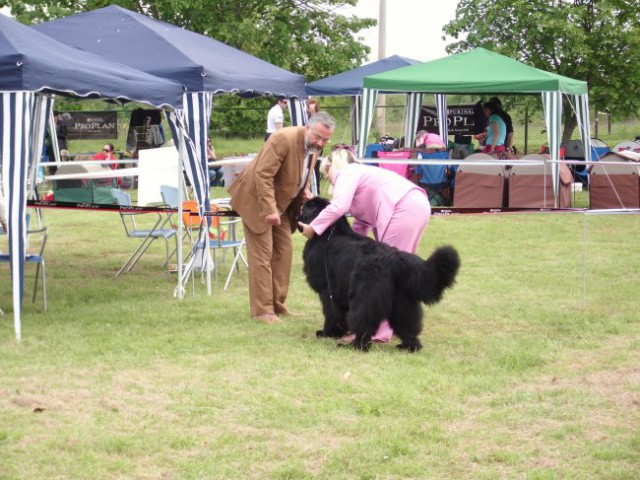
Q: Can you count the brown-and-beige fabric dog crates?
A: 3